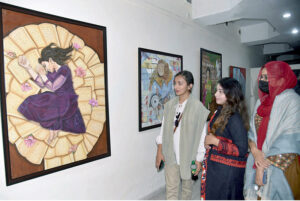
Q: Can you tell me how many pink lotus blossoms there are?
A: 7